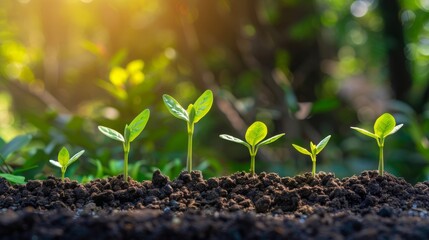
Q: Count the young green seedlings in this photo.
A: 6